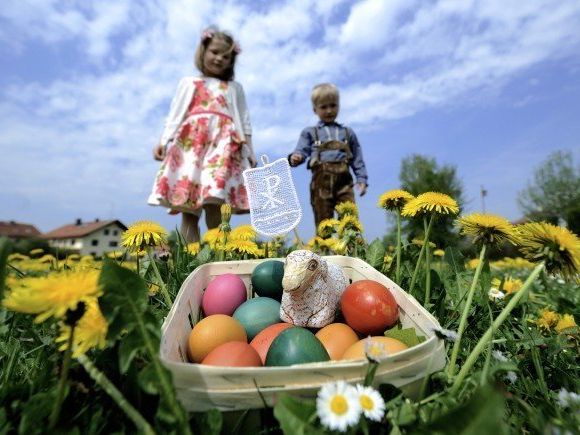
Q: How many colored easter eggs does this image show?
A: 10